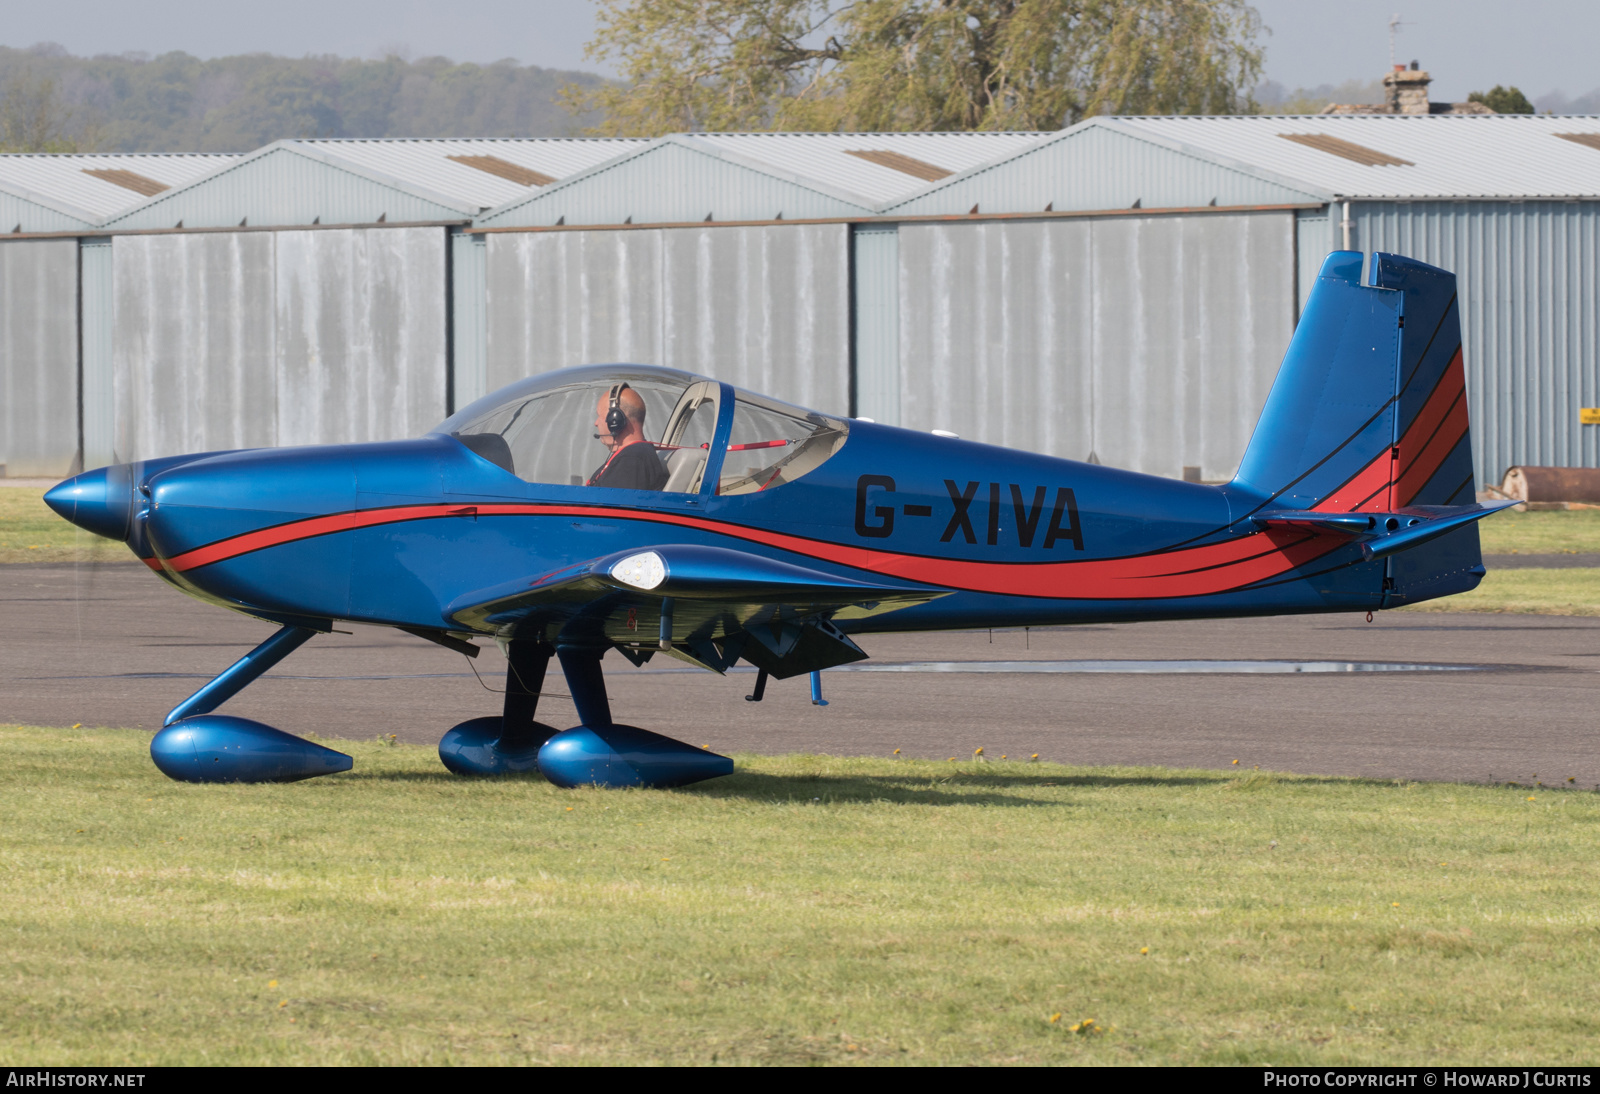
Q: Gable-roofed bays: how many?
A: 4